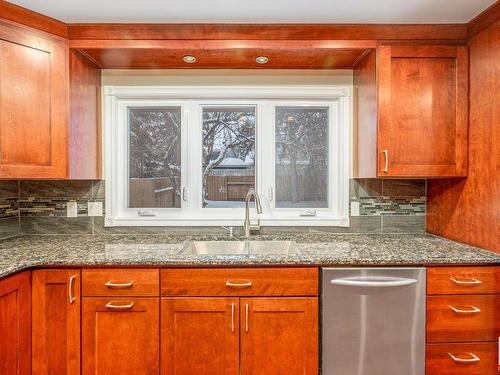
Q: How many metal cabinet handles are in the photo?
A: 10